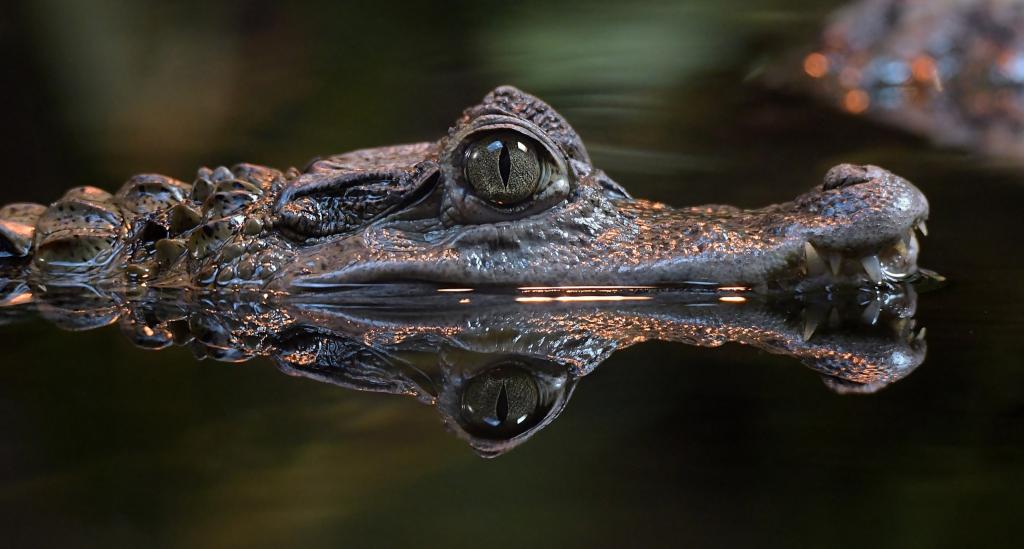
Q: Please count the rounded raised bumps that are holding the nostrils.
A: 1